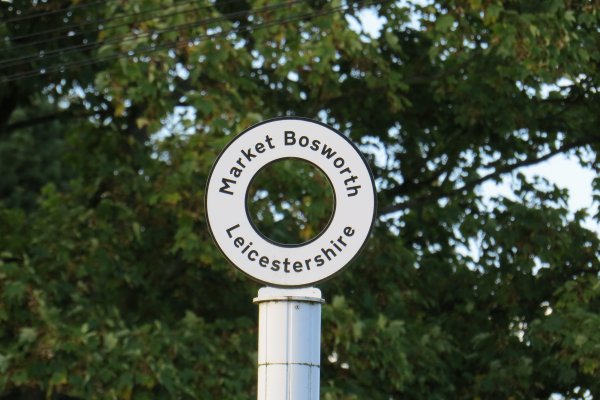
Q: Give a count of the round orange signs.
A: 0